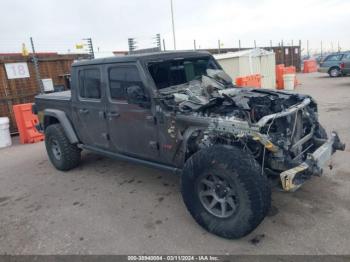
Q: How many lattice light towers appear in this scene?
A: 0